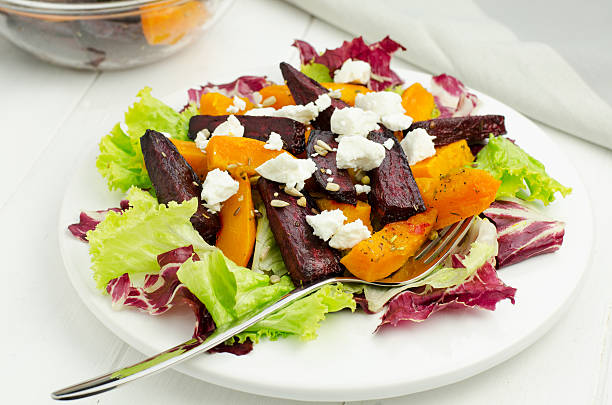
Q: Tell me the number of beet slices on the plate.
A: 7